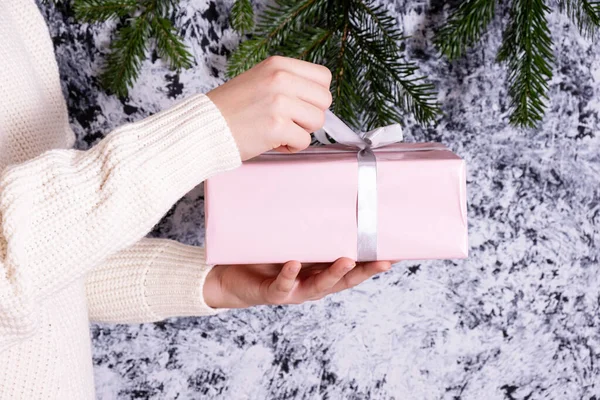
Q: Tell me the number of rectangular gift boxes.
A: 1